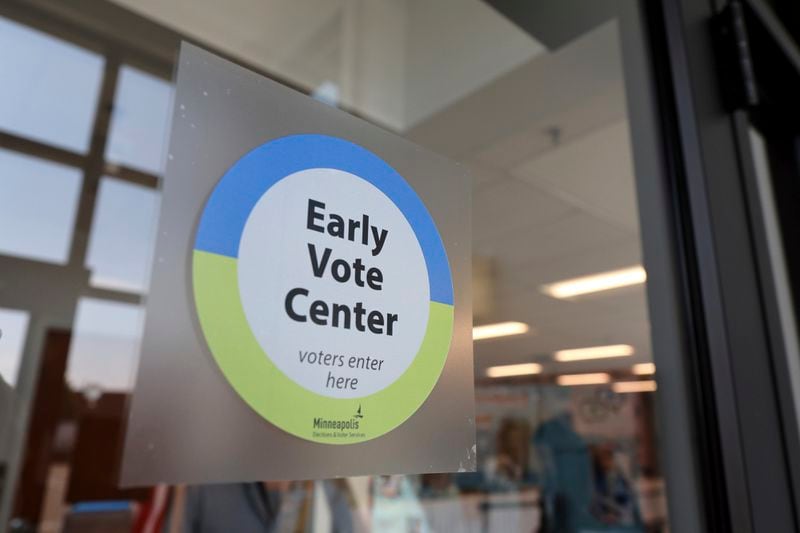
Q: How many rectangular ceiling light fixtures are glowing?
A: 7